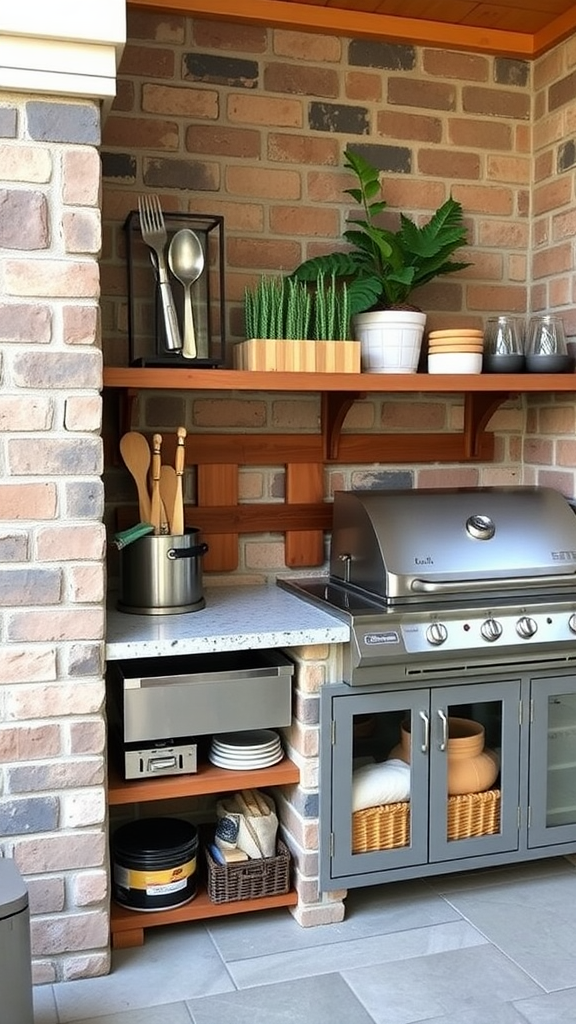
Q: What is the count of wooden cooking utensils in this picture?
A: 4